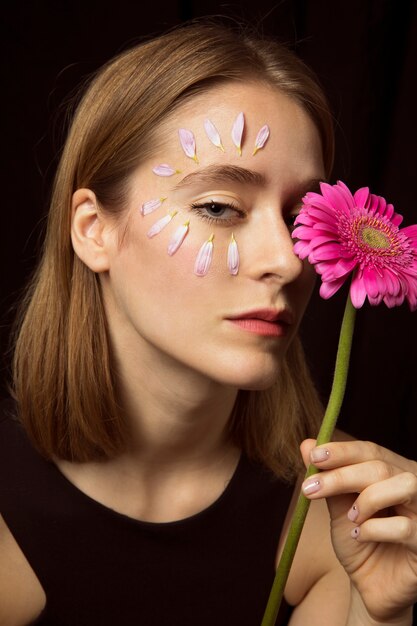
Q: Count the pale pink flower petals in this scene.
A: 10